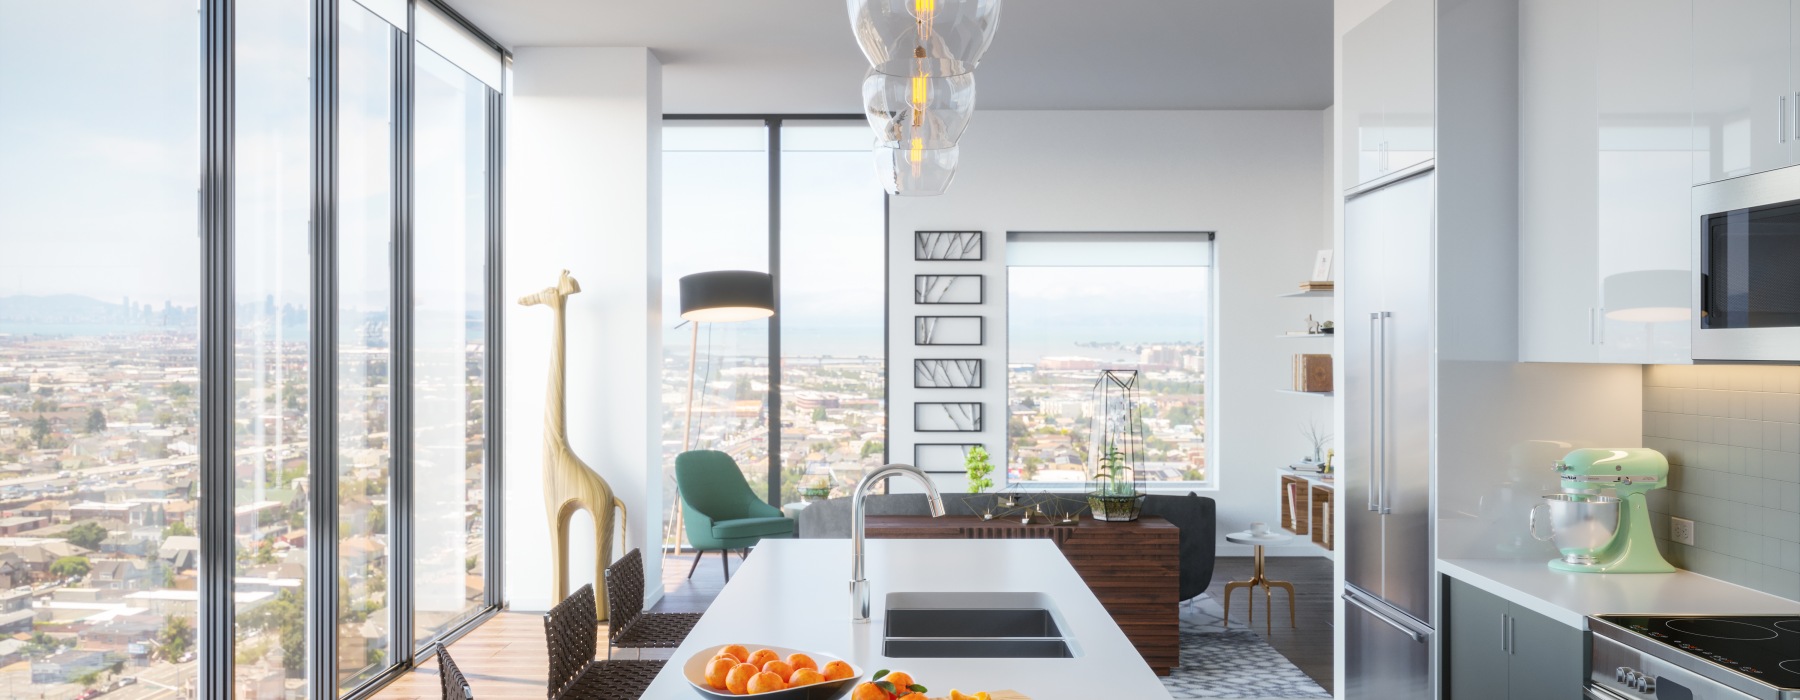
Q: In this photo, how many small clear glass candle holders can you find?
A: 5